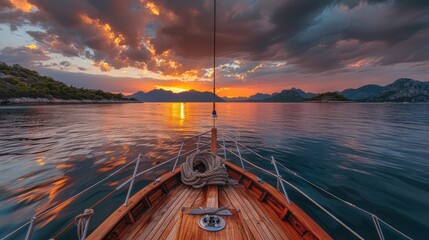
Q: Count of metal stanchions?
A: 8